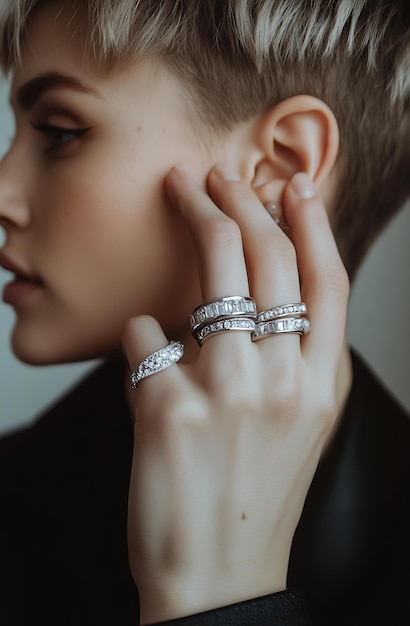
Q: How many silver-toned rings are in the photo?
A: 5